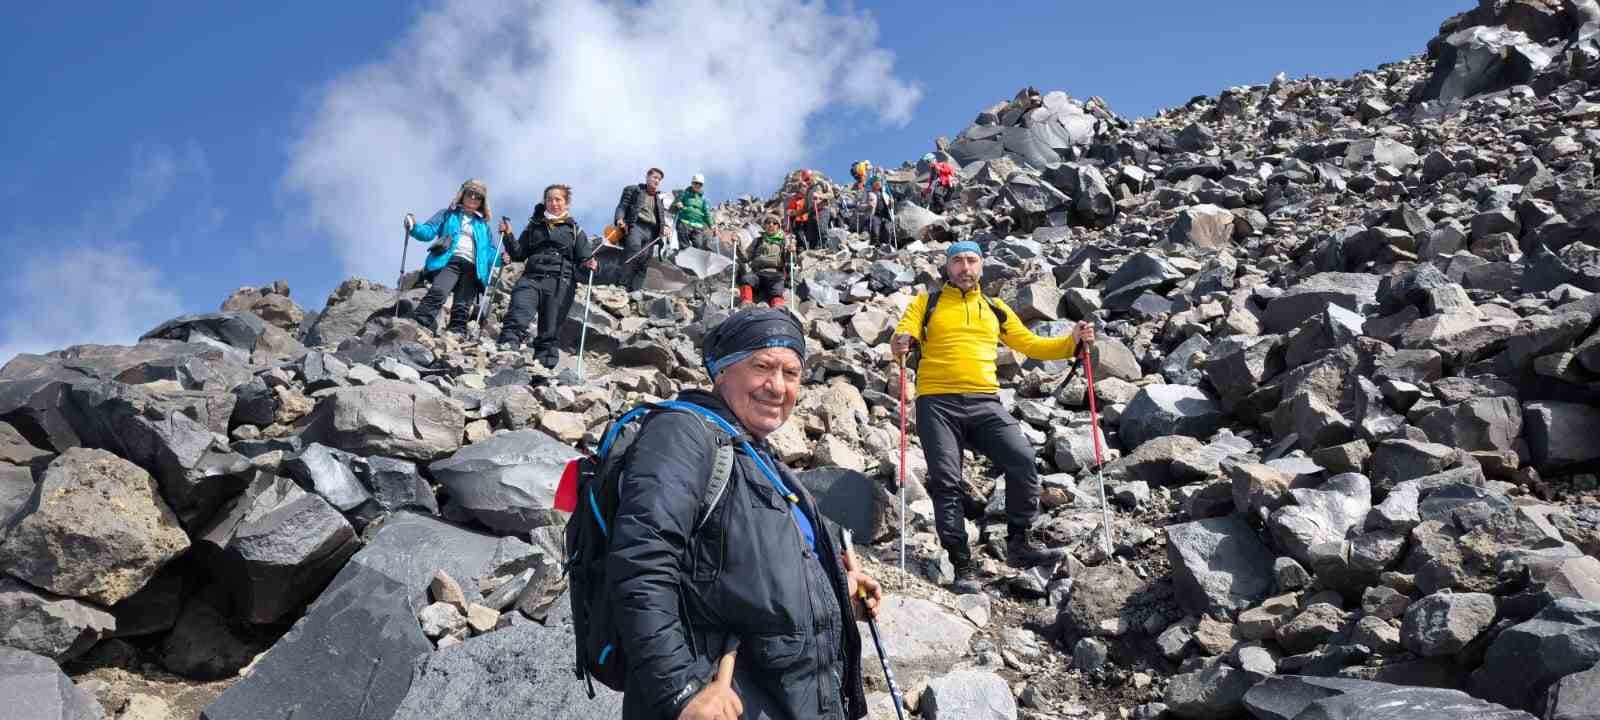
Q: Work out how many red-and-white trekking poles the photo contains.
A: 2